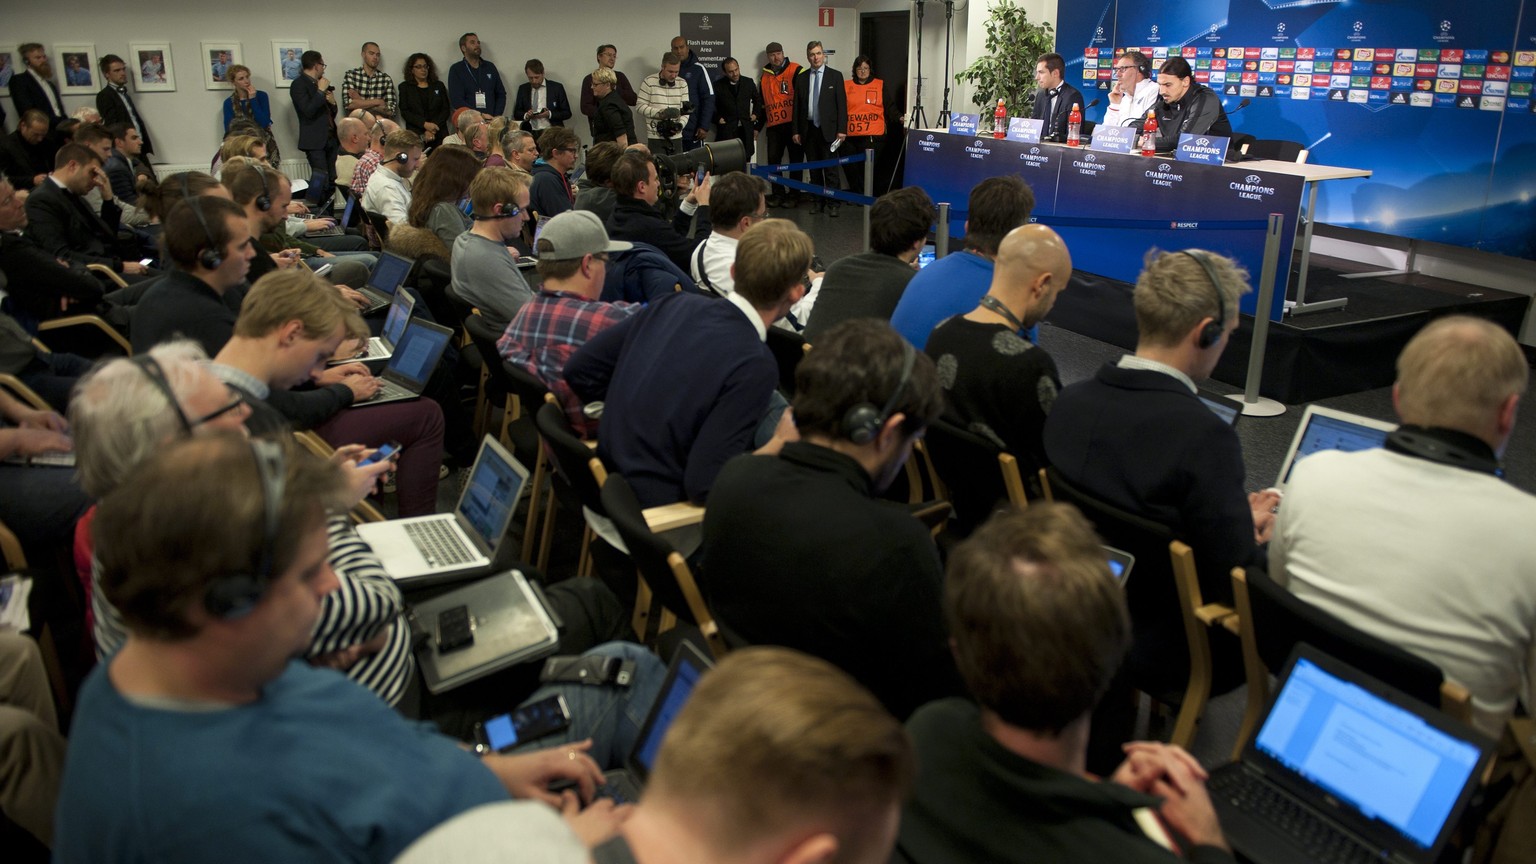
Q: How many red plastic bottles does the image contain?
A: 3